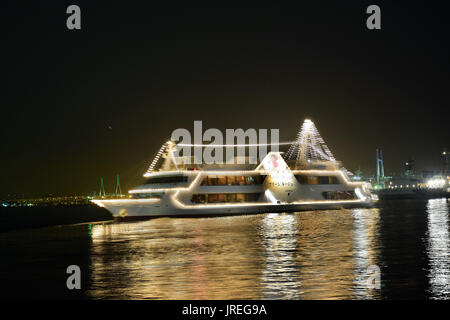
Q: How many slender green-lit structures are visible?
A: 2